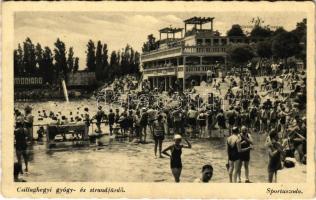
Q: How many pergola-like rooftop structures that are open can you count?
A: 2